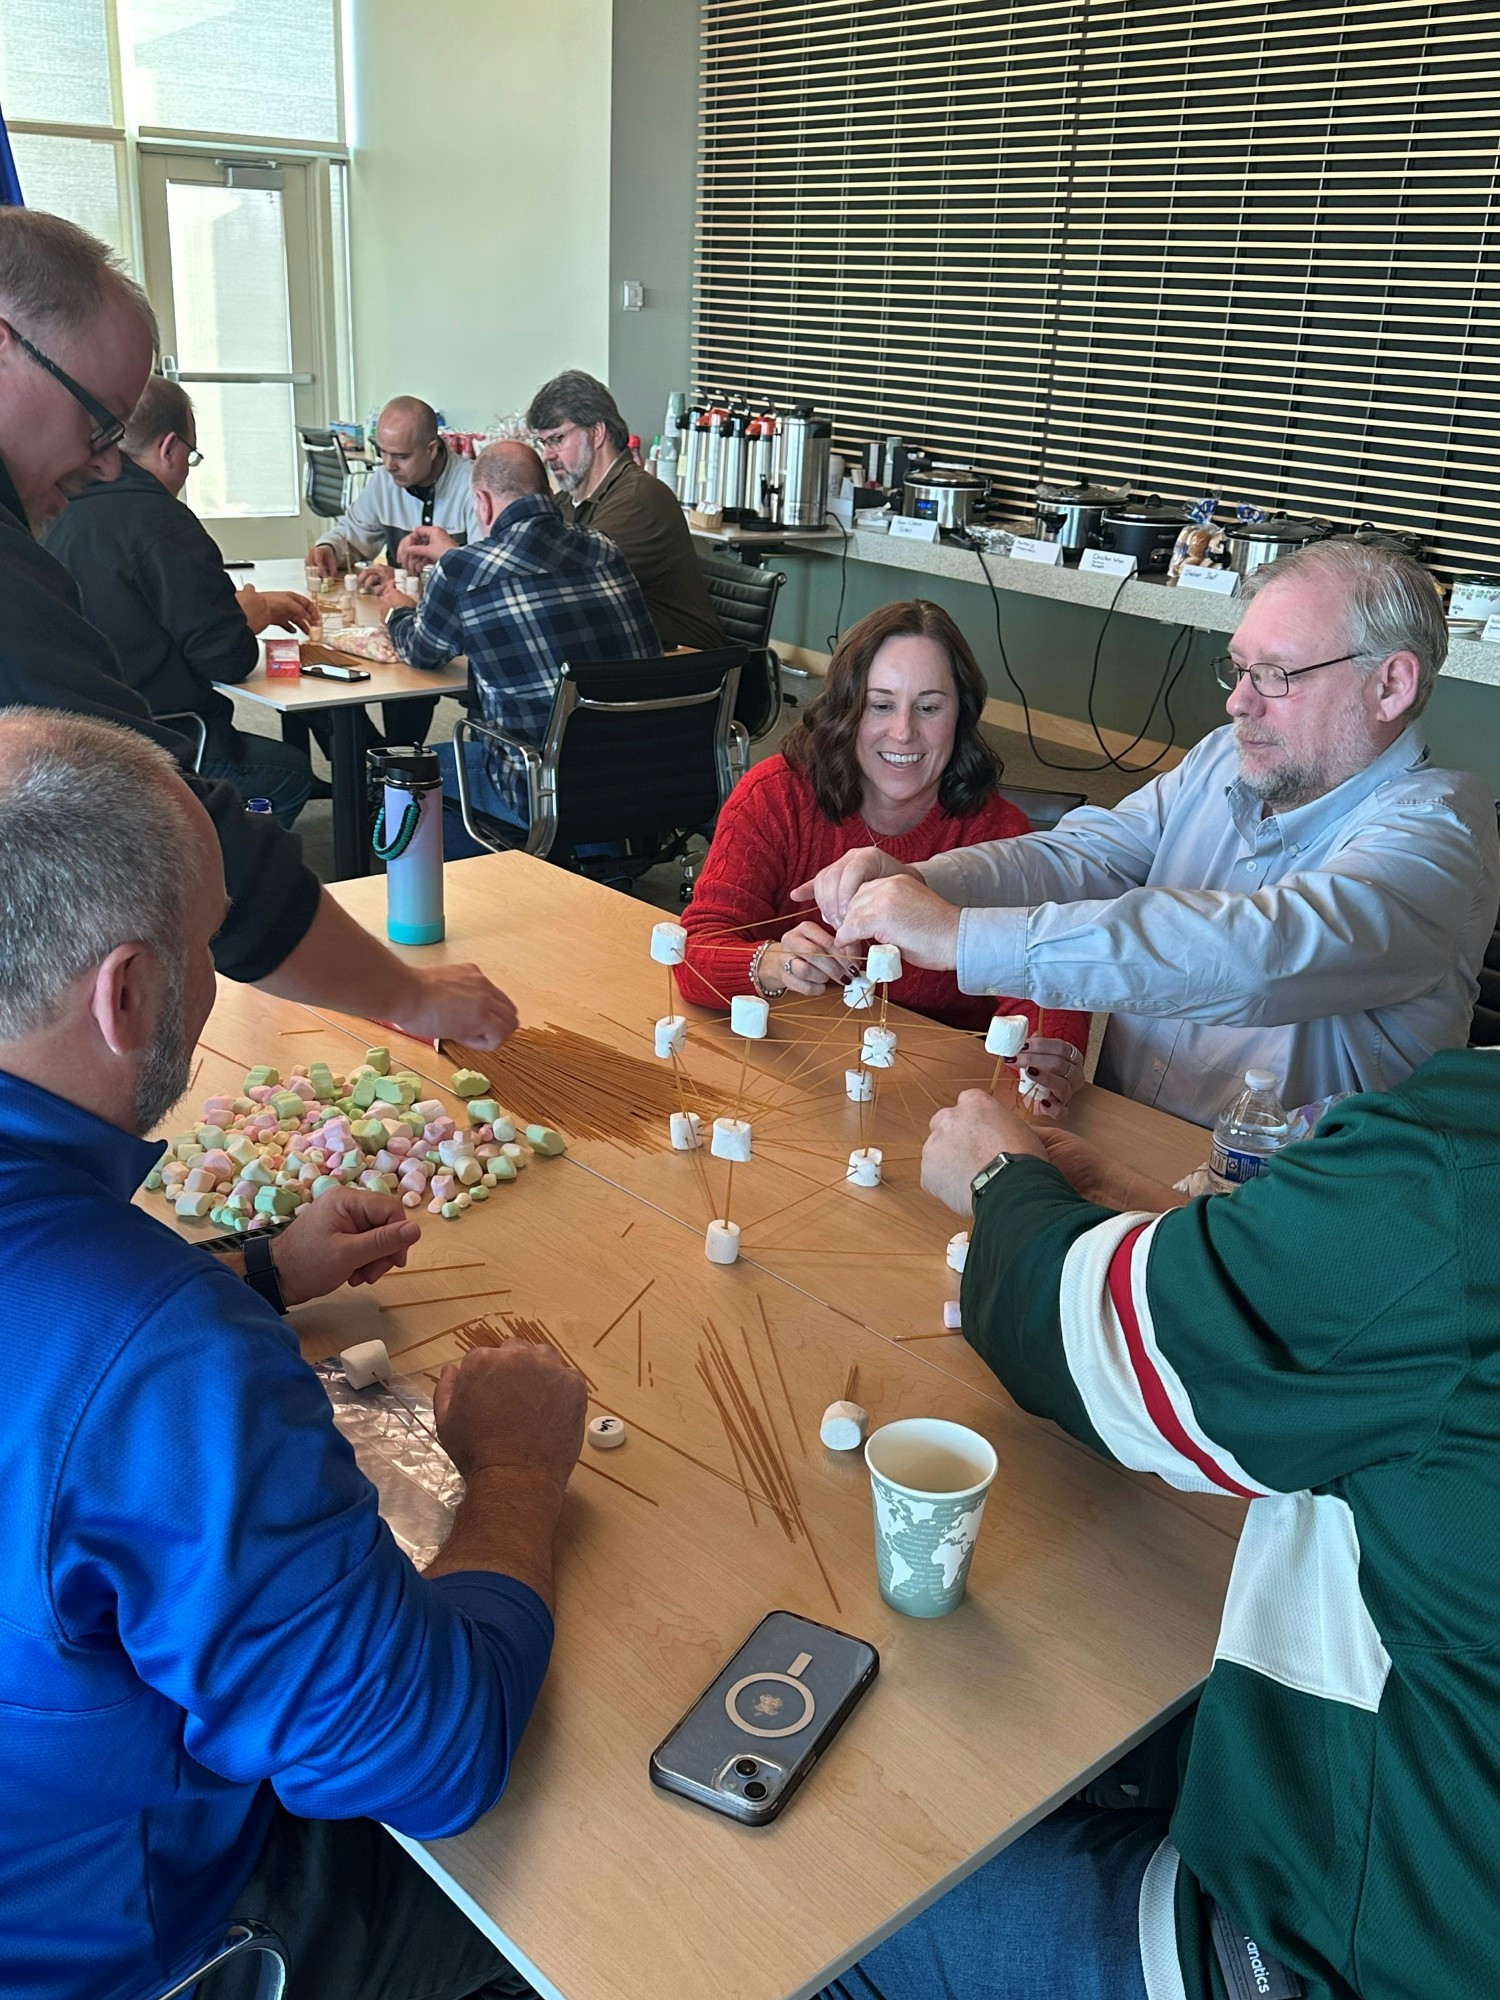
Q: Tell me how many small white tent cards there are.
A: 5